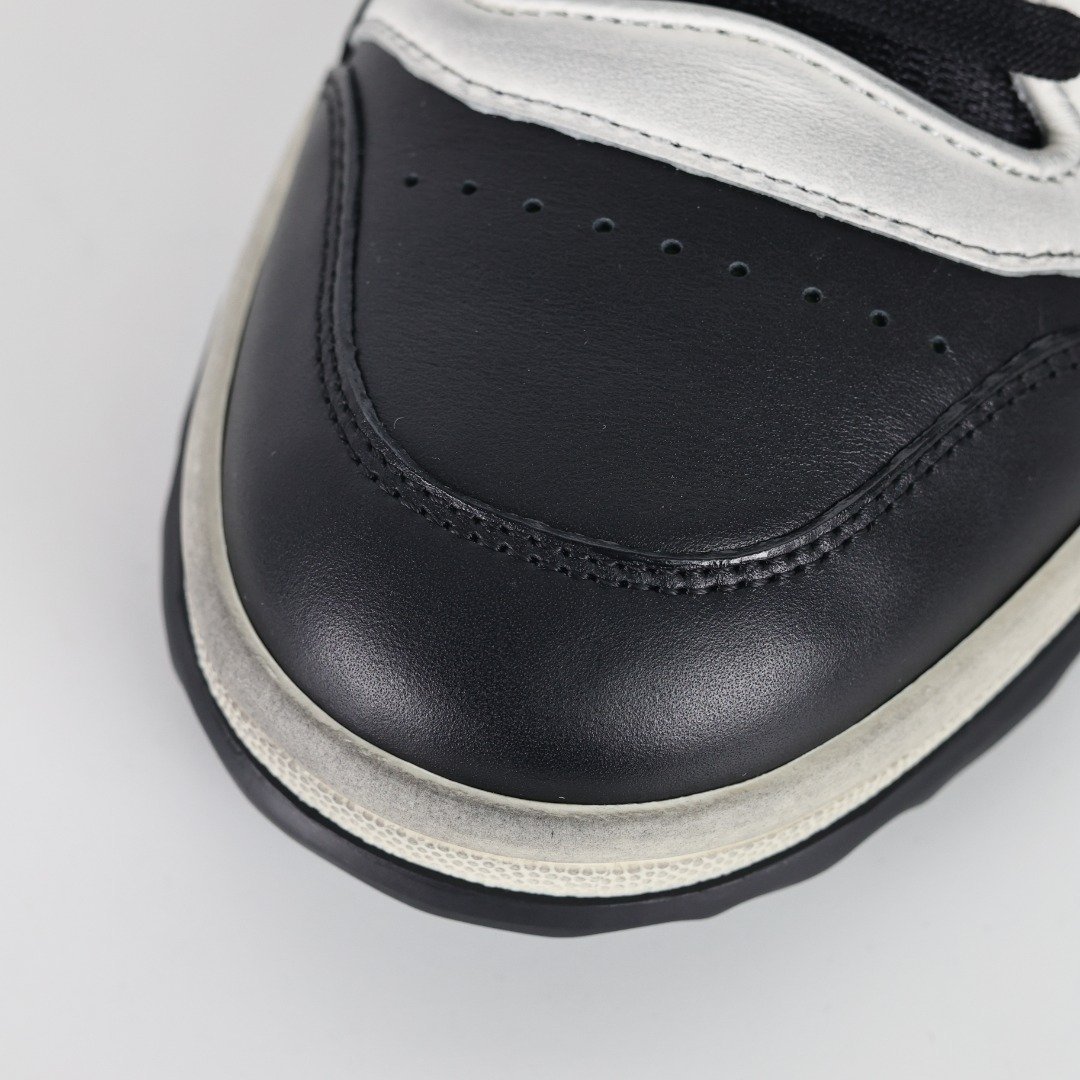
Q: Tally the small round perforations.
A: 9